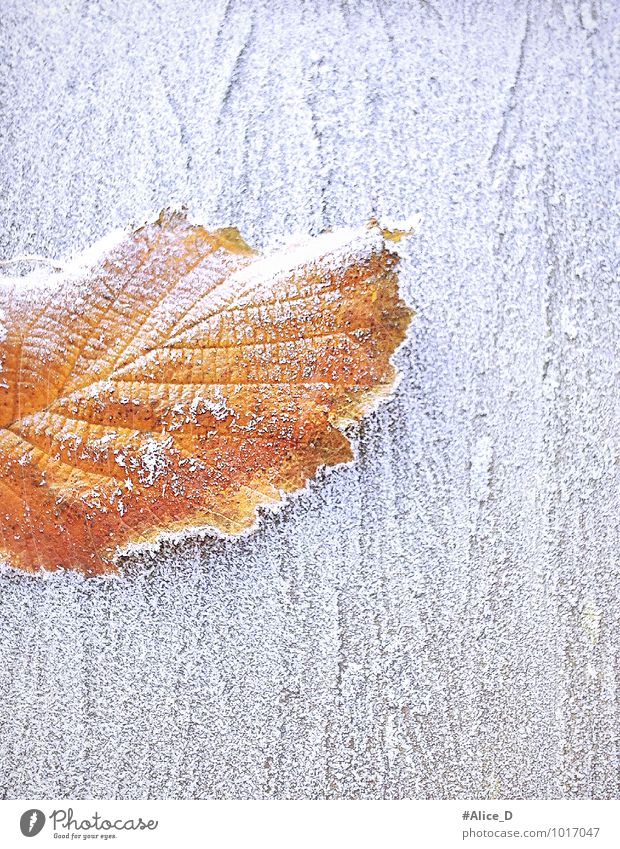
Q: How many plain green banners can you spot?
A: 0